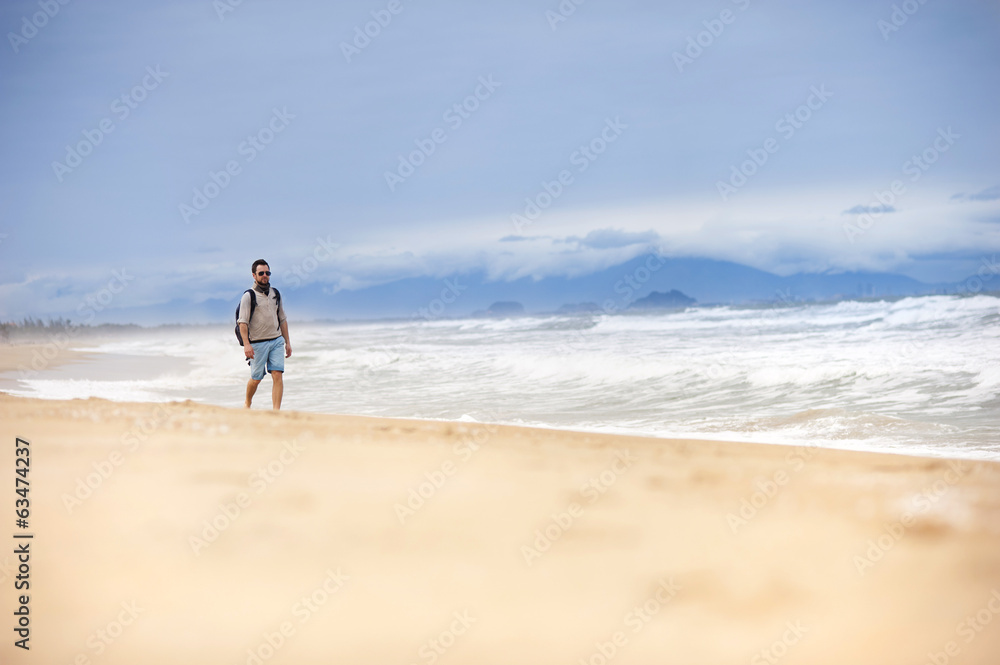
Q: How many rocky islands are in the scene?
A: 3